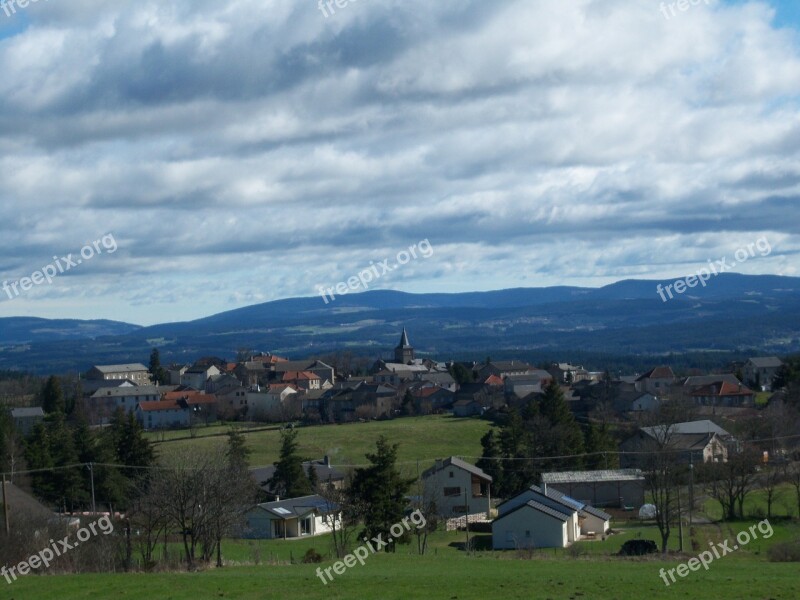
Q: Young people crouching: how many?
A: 0